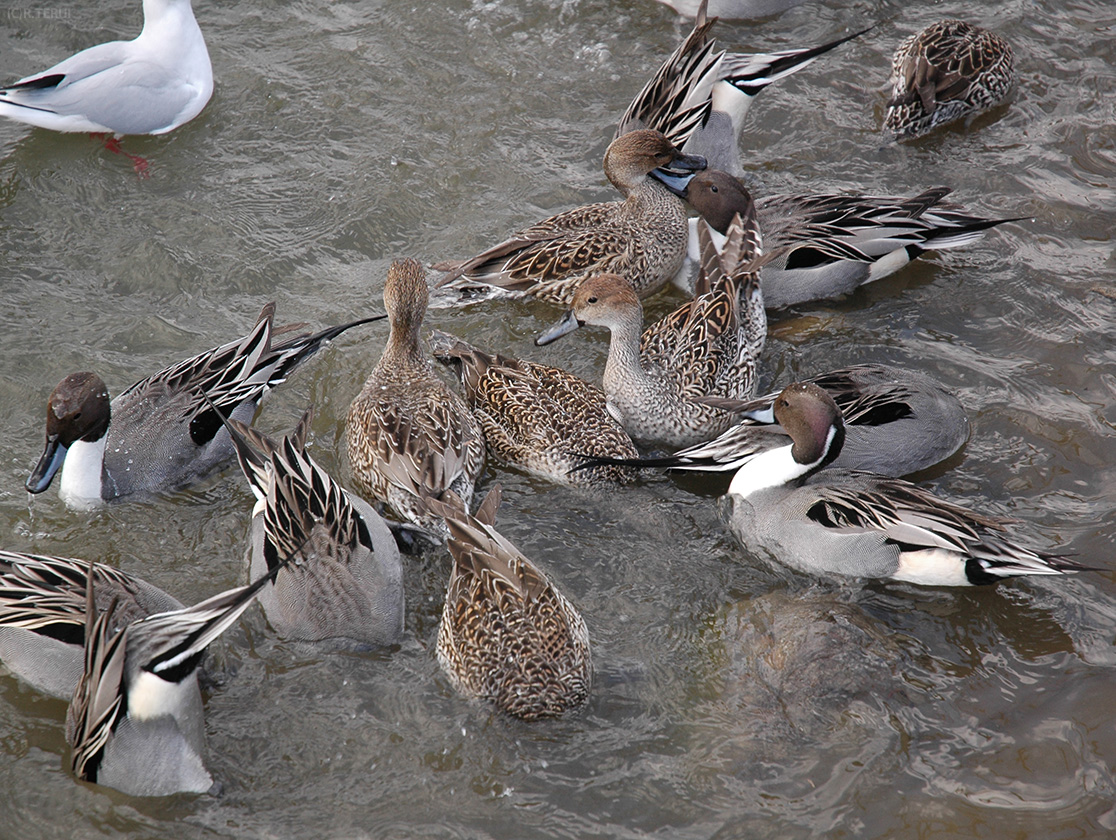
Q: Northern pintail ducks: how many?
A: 14